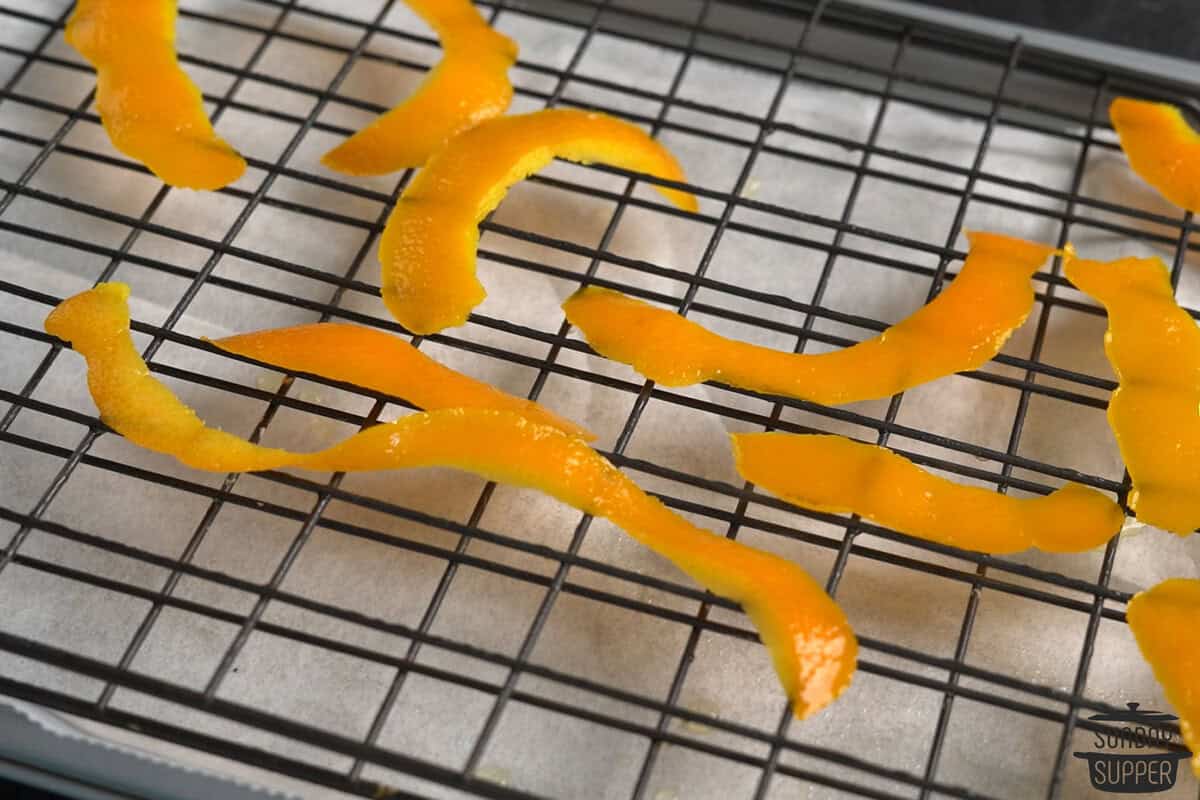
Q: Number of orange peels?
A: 10